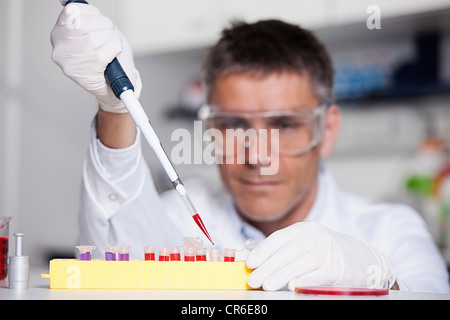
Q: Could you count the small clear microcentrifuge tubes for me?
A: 10